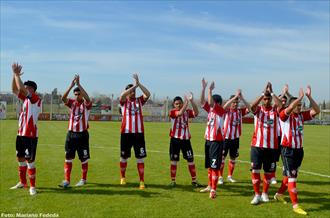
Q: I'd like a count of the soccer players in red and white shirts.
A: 9